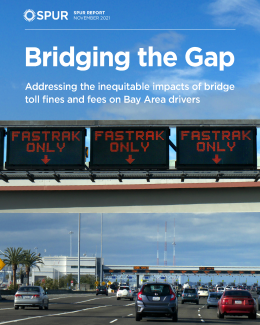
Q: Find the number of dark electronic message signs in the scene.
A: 3